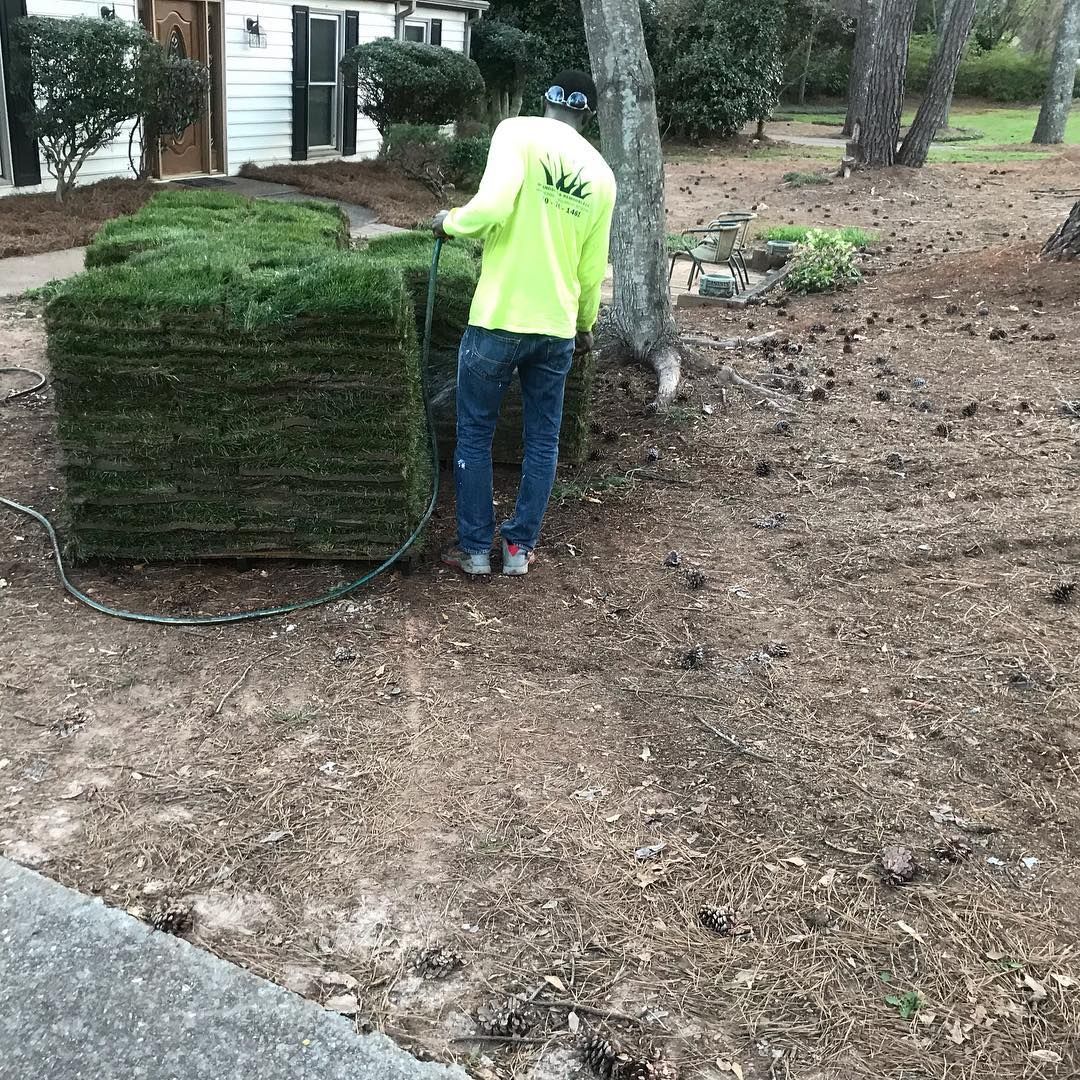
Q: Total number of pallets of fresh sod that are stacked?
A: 3